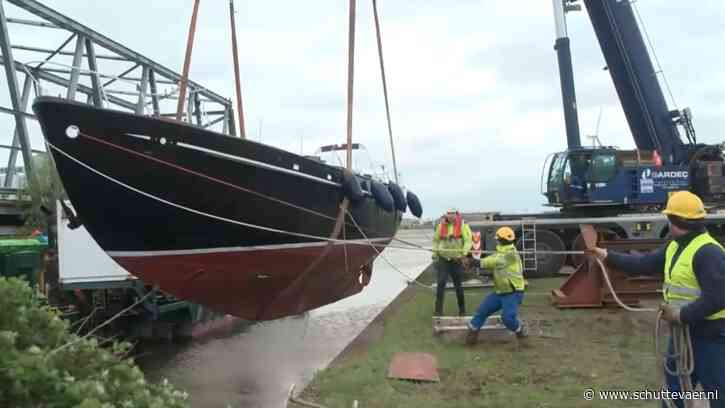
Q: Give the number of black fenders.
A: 4